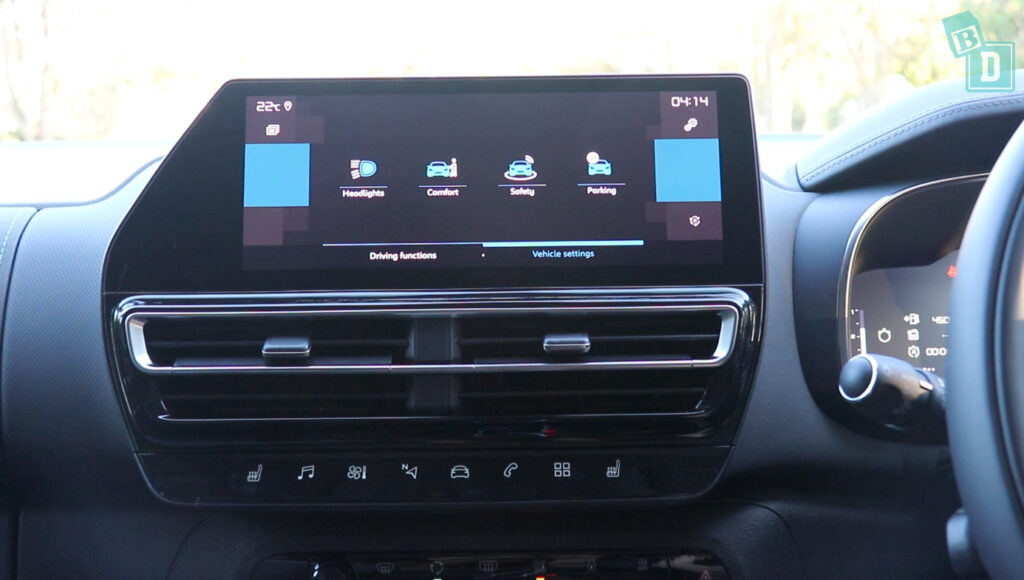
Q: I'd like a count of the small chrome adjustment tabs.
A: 2